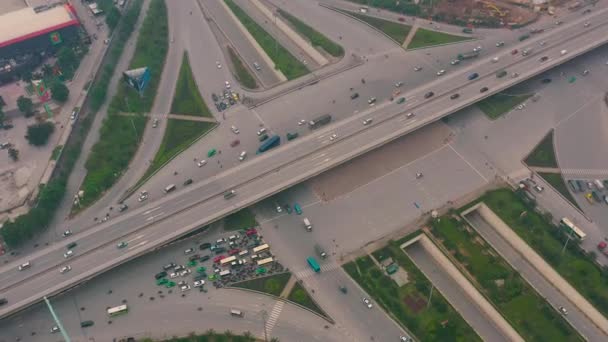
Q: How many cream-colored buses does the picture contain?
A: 5